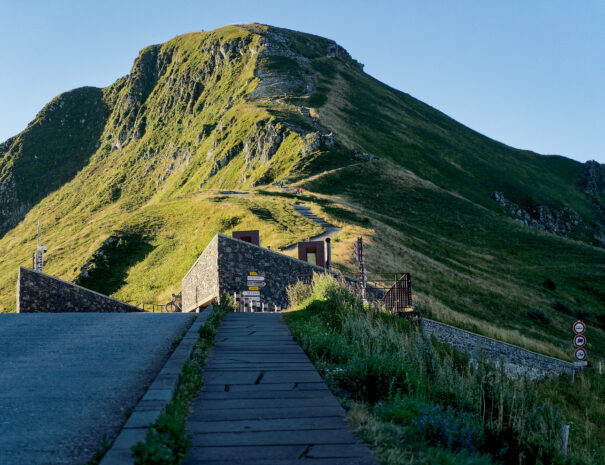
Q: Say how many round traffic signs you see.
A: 3